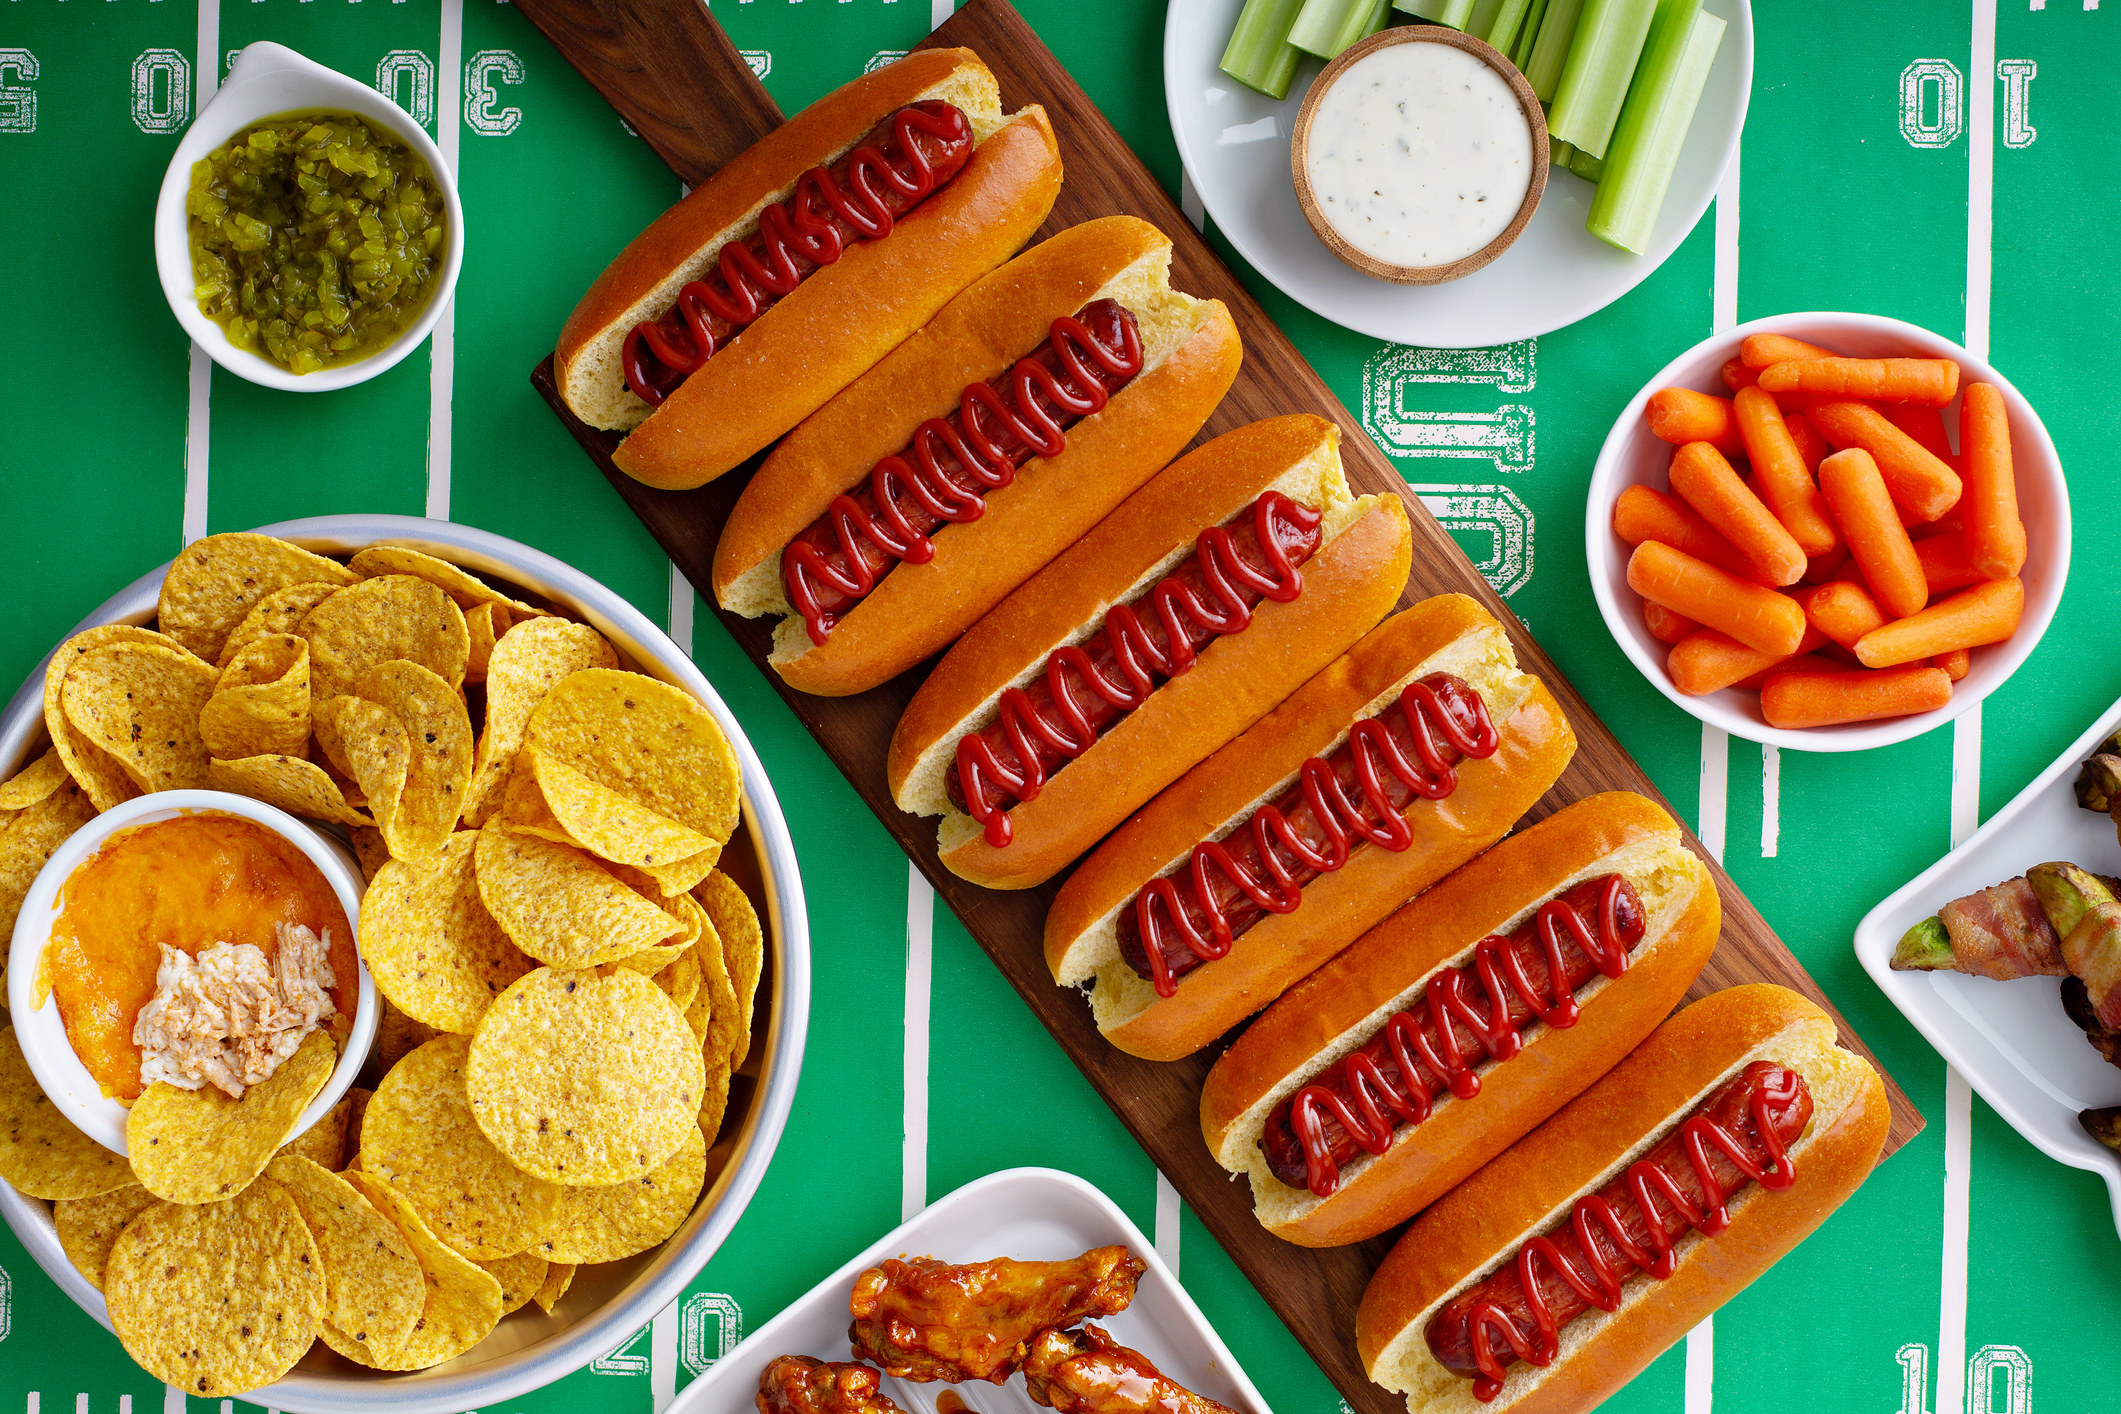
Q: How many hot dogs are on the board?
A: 6